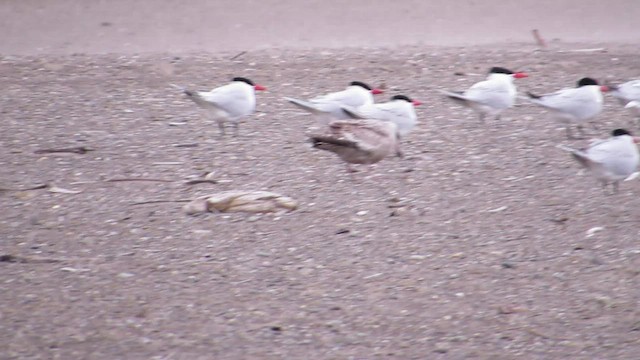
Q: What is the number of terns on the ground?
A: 7